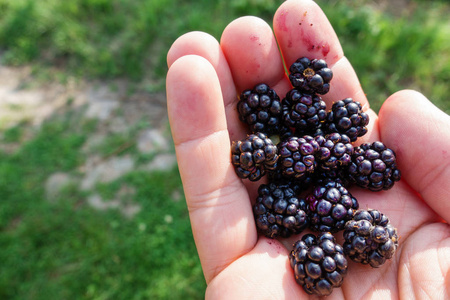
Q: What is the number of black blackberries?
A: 12